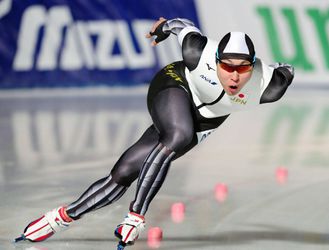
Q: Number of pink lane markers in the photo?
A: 4